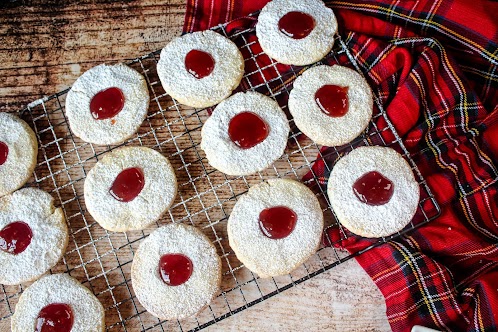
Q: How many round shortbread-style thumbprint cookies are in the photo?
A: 12